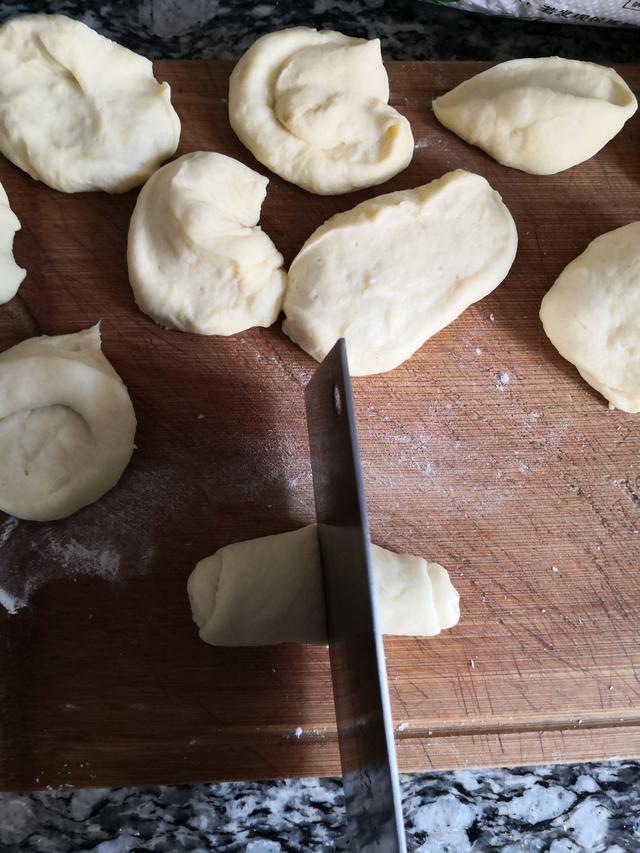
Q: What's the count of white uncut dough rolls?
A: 8